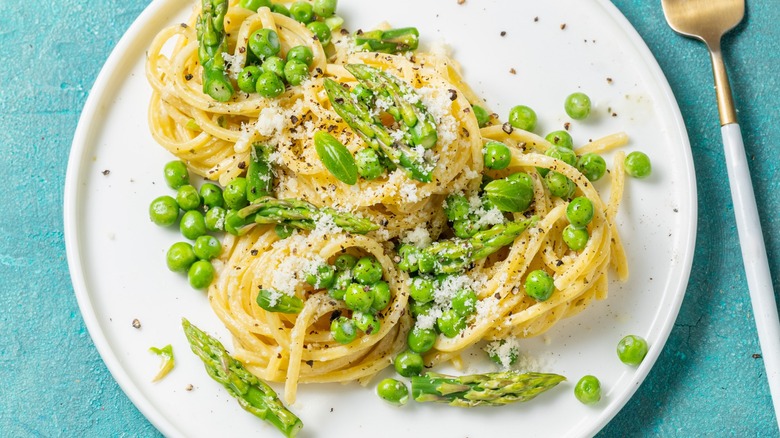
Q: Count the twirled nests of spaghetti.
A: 4